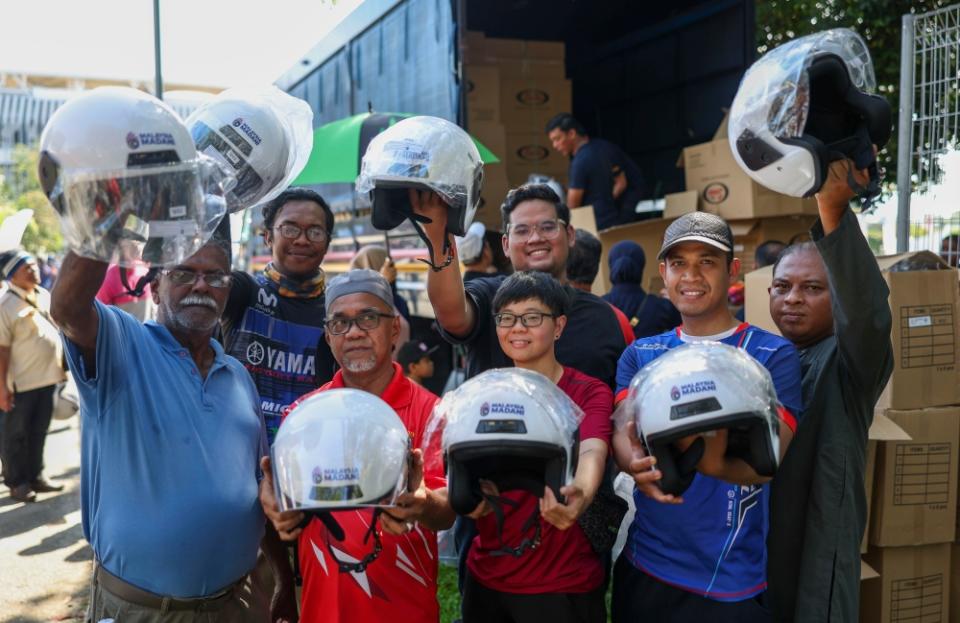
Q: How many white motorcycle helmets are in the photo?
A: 7